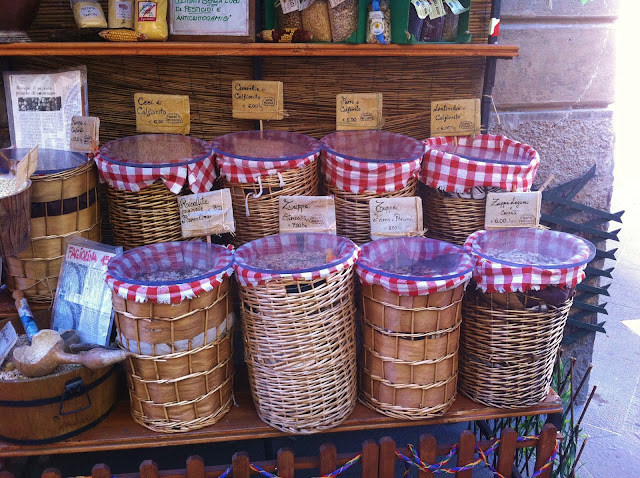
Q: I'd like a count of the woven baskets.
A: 9